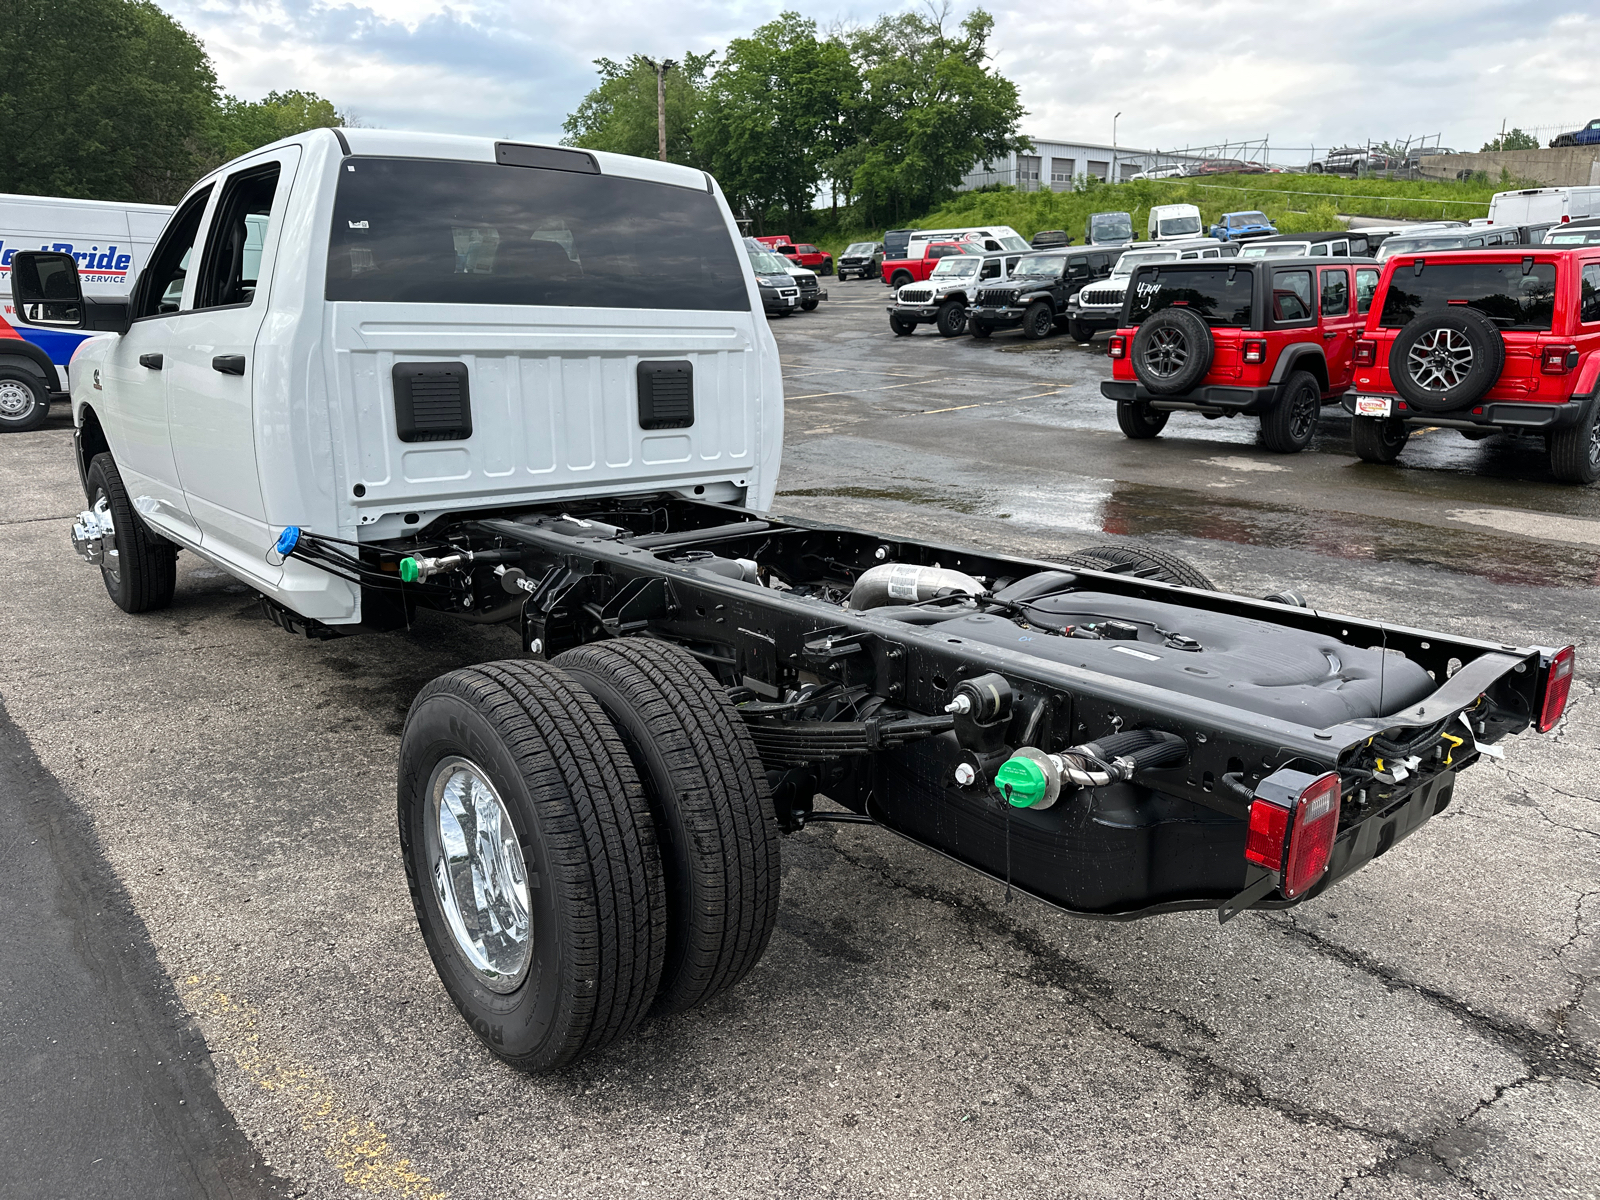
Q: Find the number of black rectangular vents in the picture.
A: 2